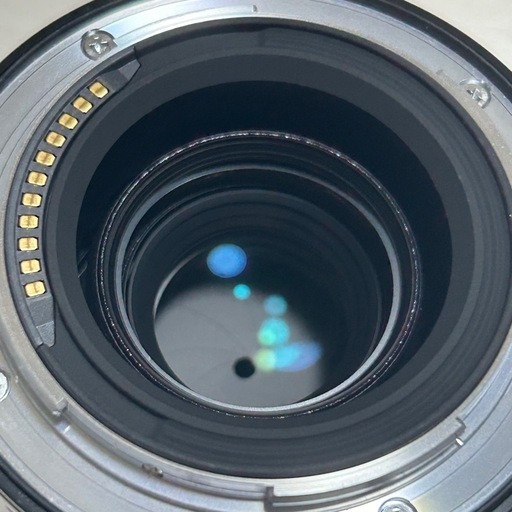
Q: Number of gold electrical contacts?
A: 11